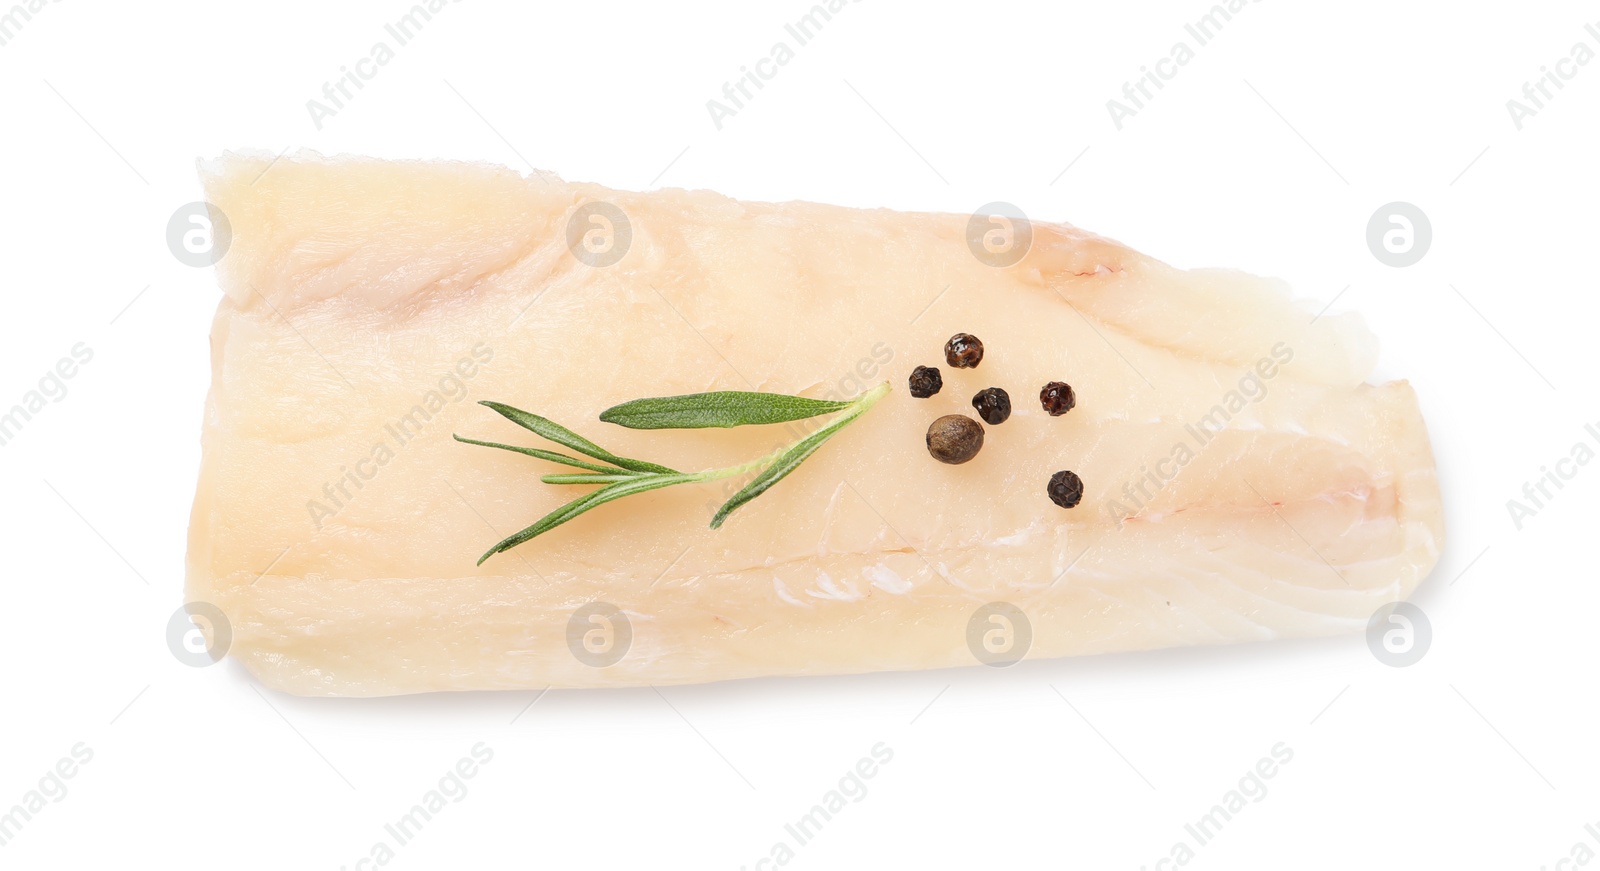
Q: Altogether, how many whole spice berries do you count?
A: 6